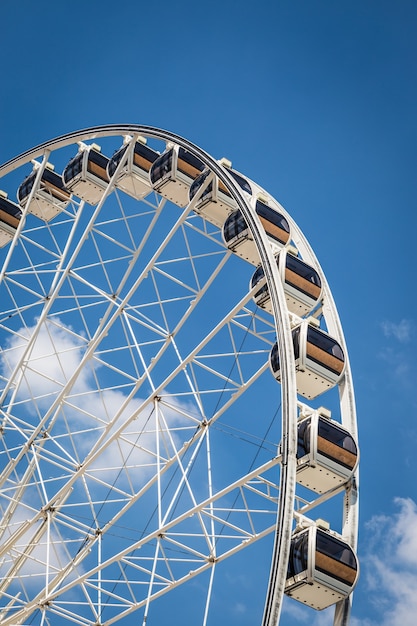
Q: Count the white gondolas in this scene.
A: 11